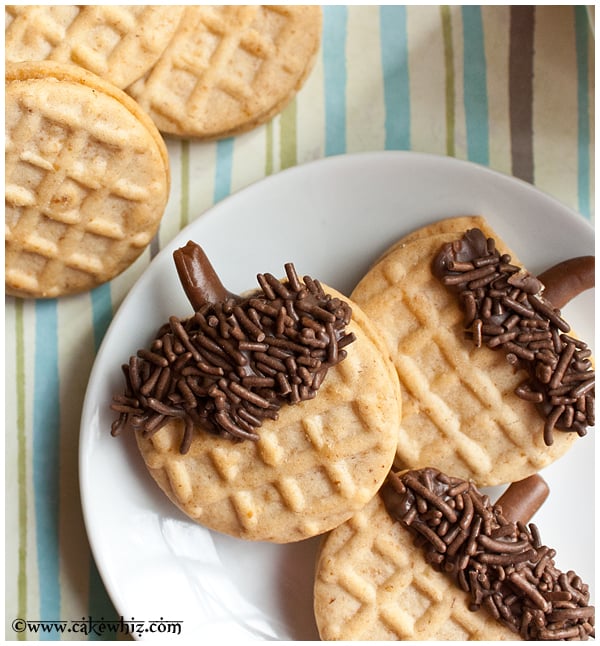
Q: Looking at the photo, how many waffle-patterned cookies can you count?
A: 6